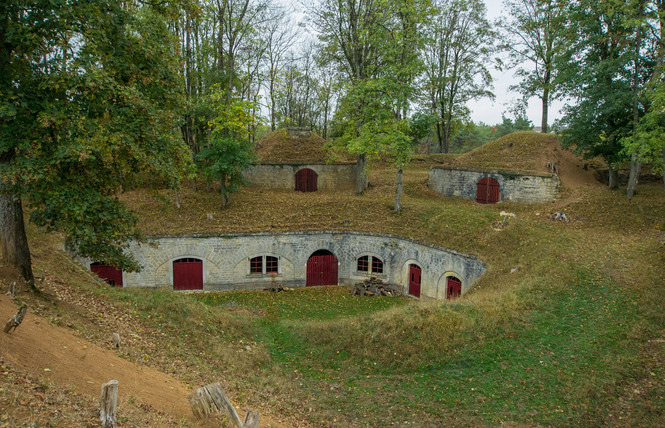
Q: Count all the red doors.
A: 7